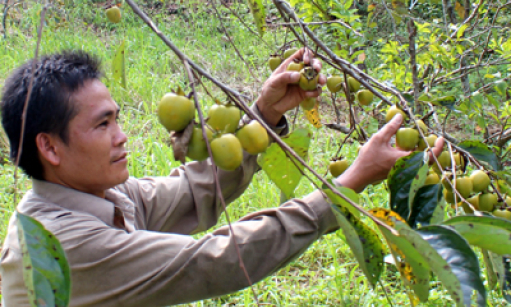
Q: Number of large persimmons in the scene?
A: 5